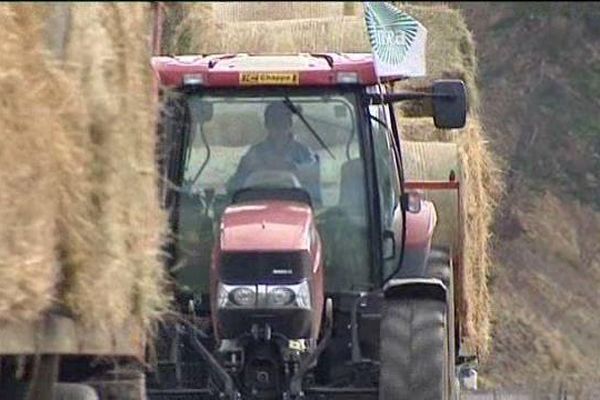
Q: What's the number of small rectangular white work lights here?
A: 2